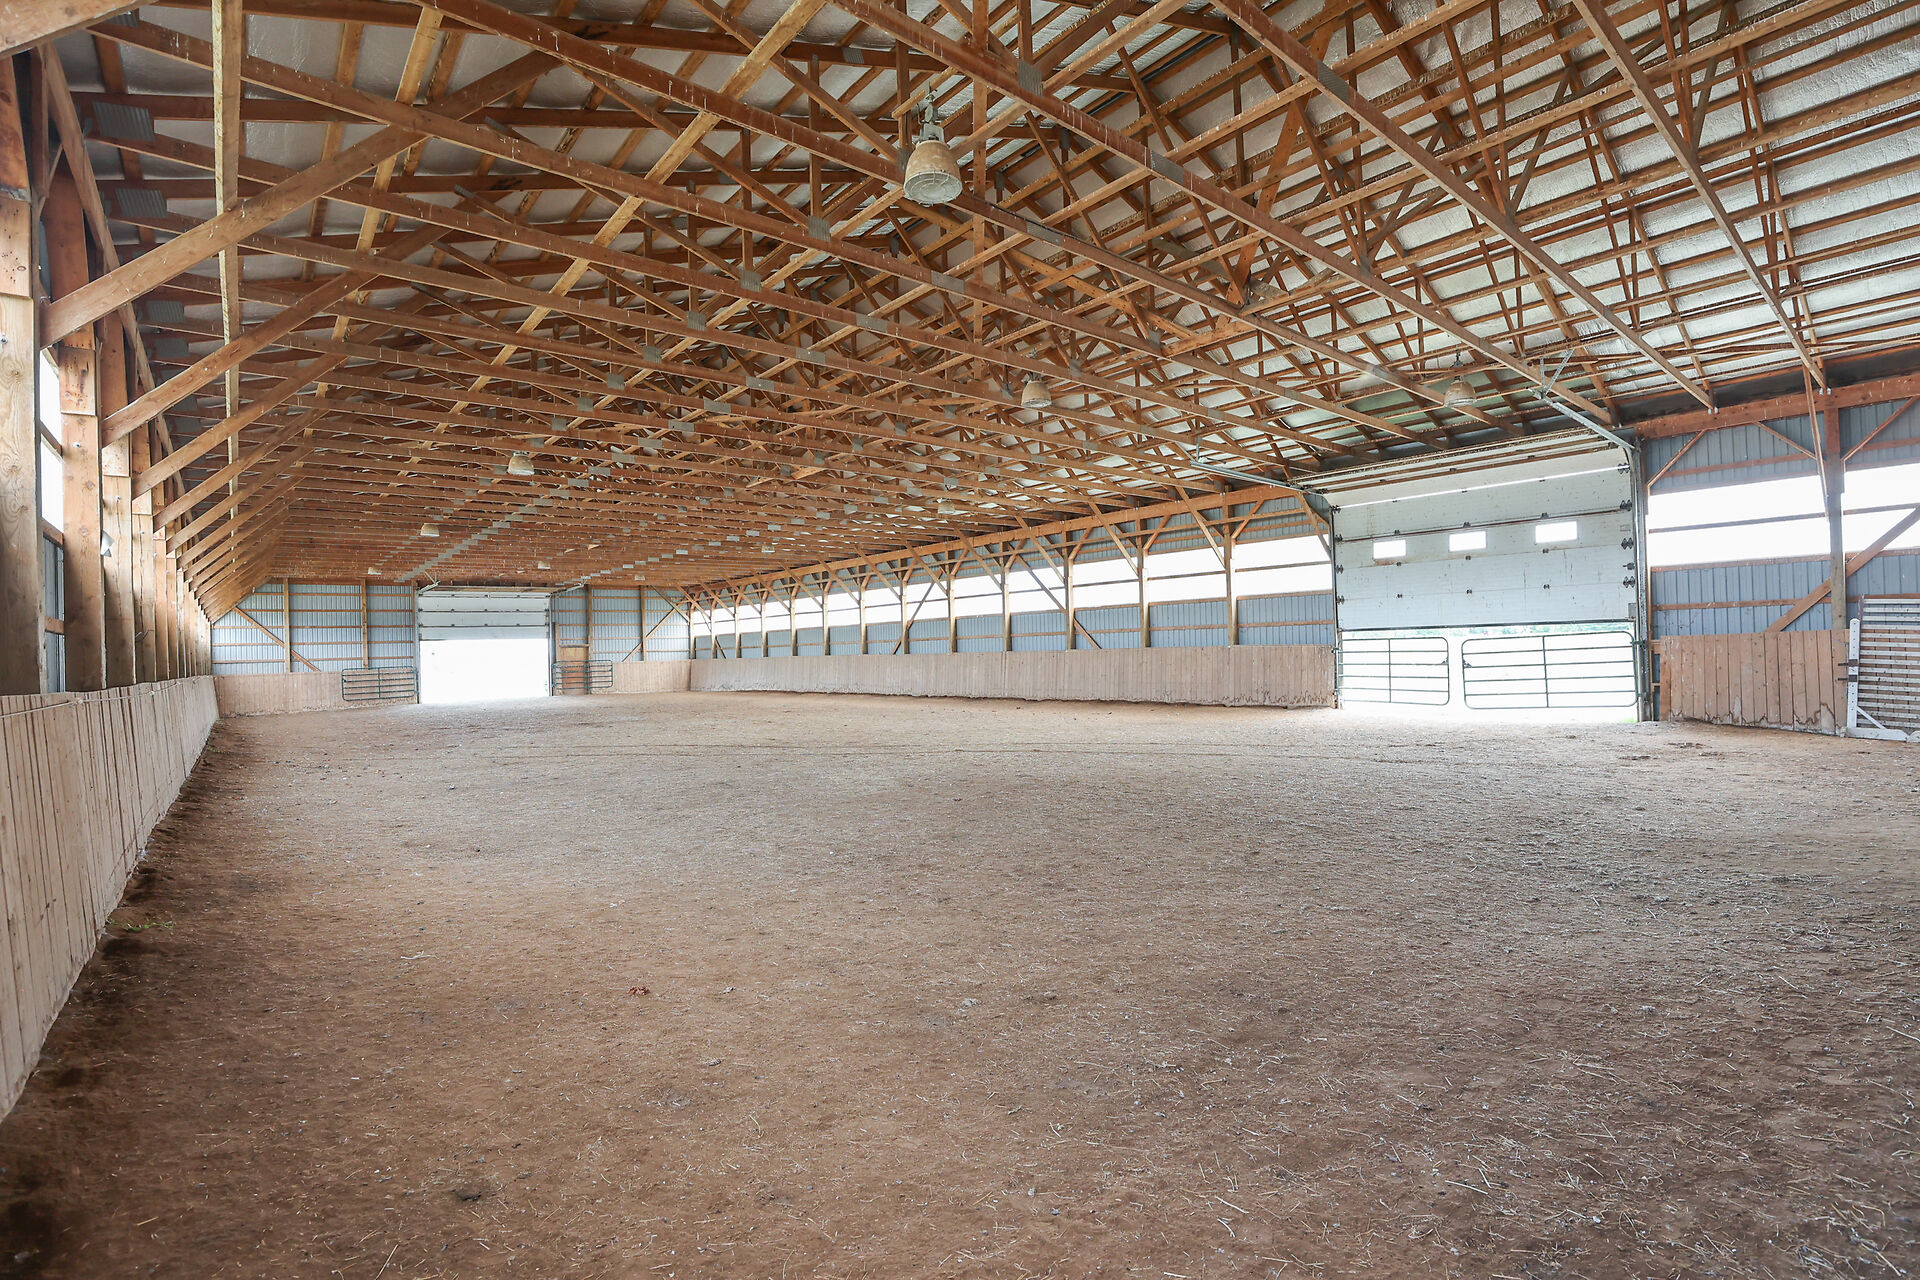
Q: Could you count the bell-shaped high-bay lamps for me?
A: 10